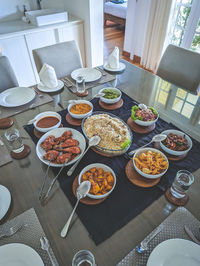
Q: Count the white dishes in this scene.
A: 15